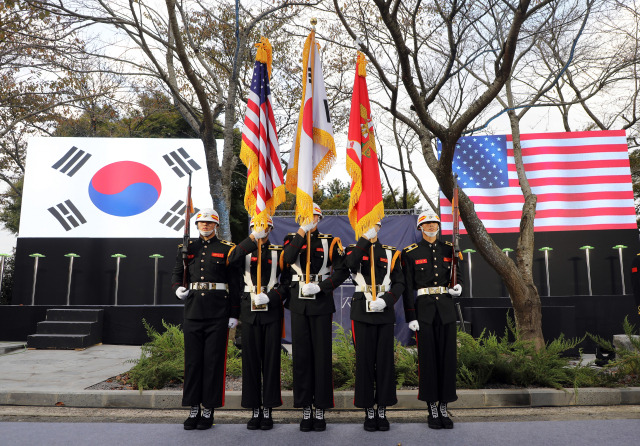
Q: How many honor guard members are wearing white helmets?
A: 5